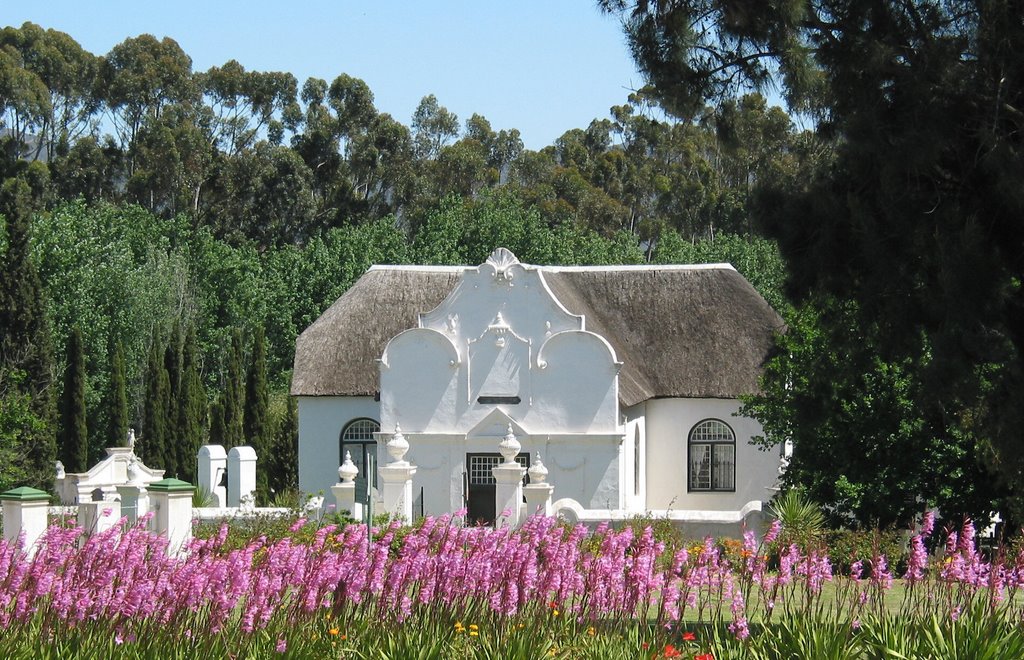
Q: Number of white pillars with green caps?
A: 2